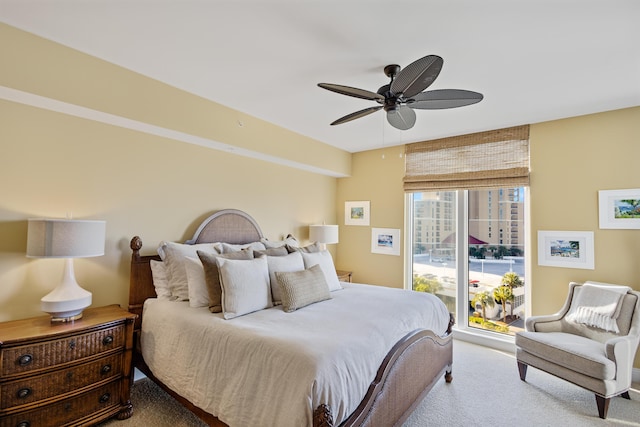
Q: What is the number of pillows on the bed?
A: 12